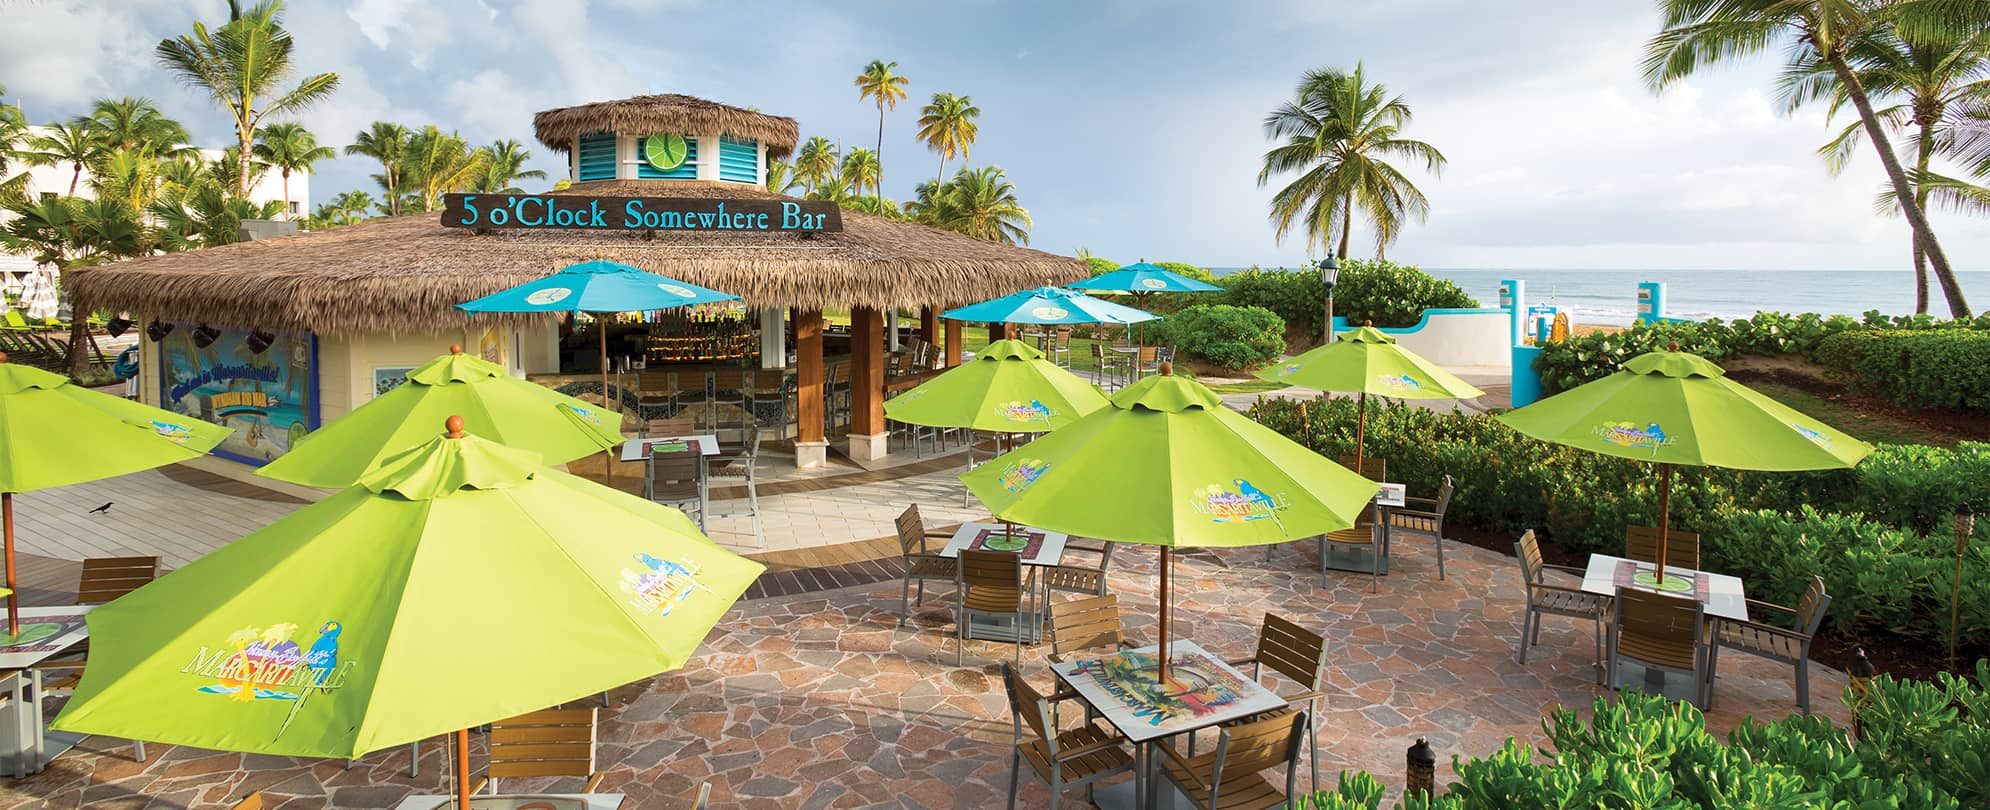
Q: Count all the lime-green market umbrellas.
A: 7